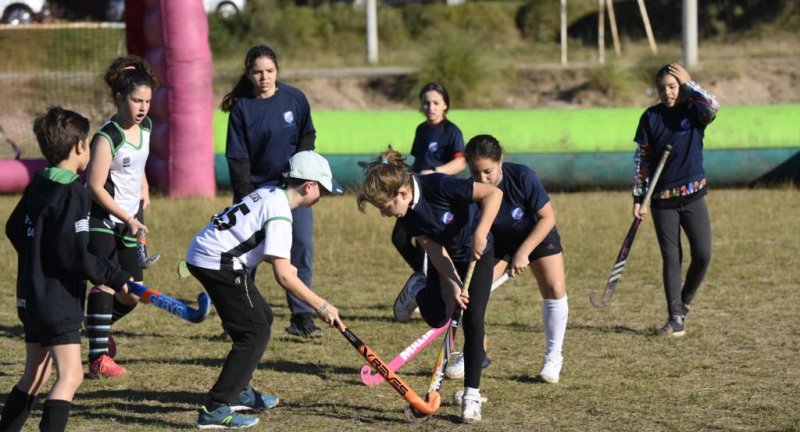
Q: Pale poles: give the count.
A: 6